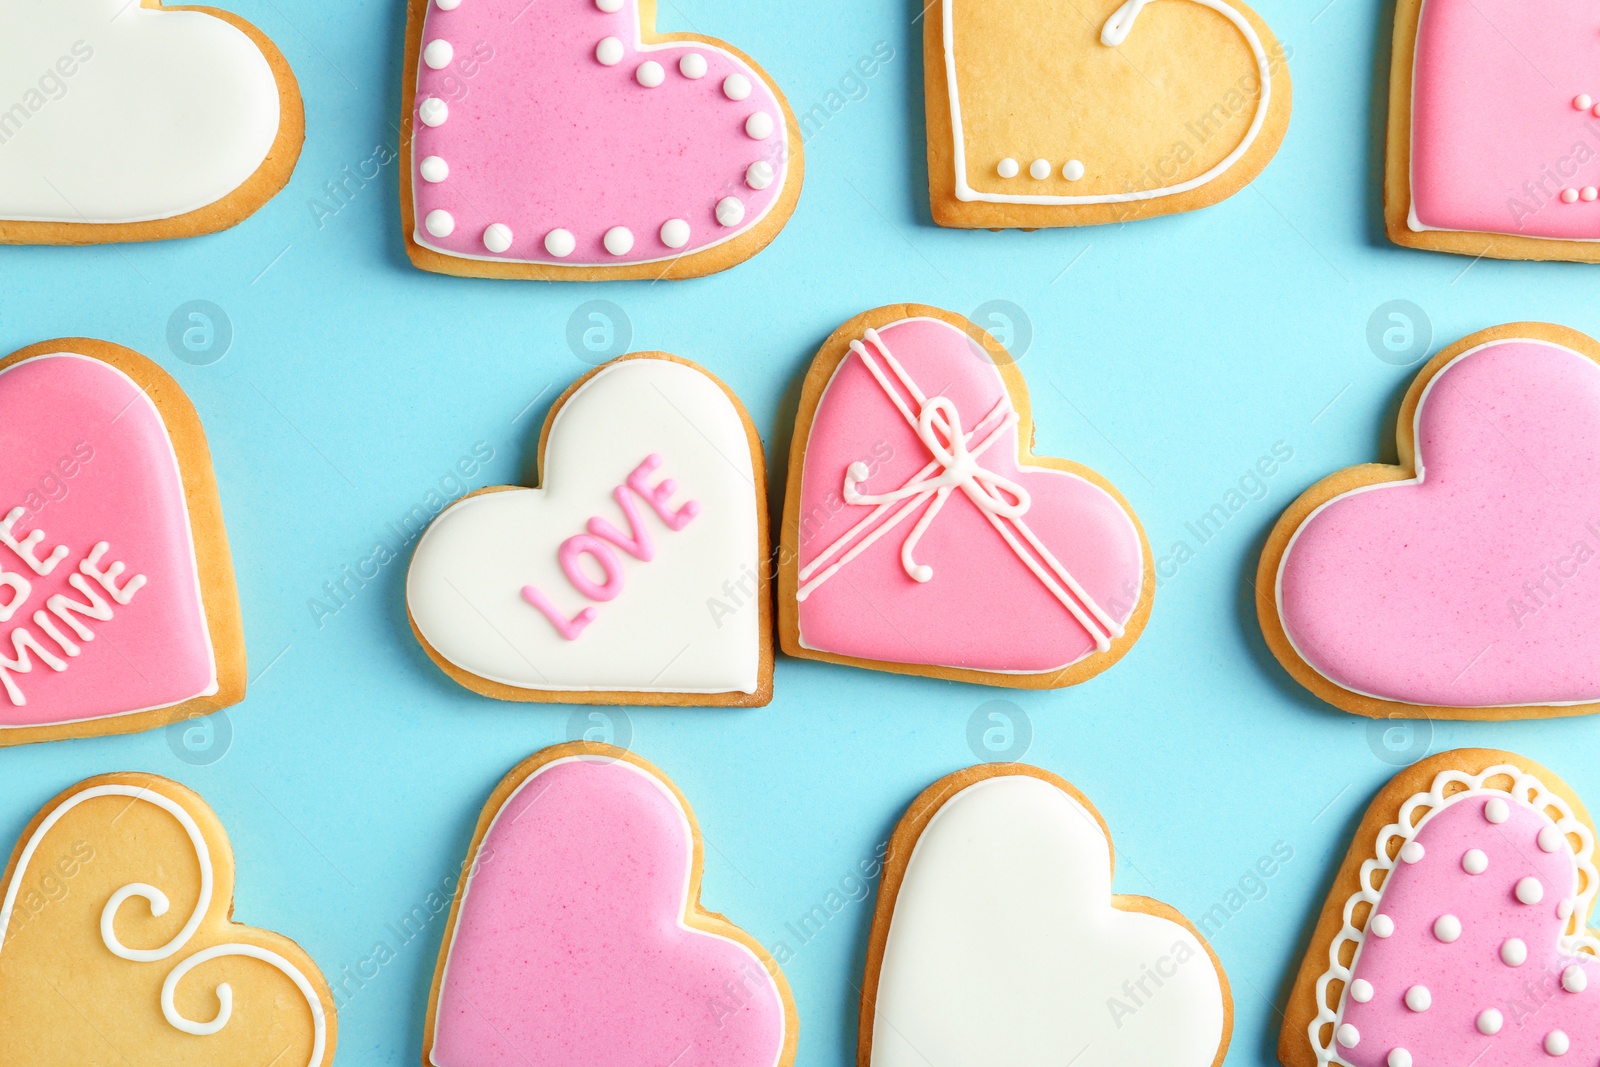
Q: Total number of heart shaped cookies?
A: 12